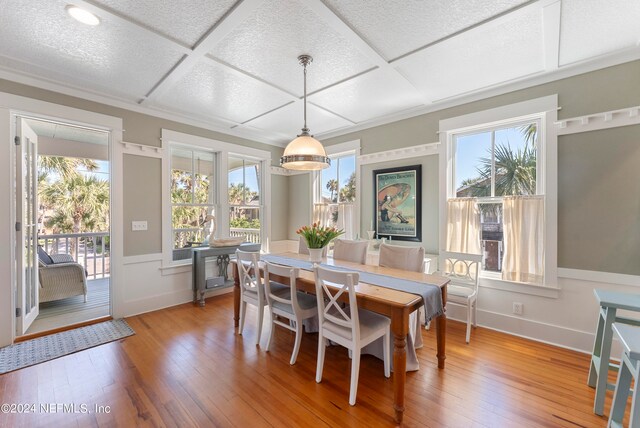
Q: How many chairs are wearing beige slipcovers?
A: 3